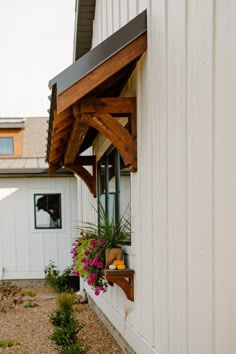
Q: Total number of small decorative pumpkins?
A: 3